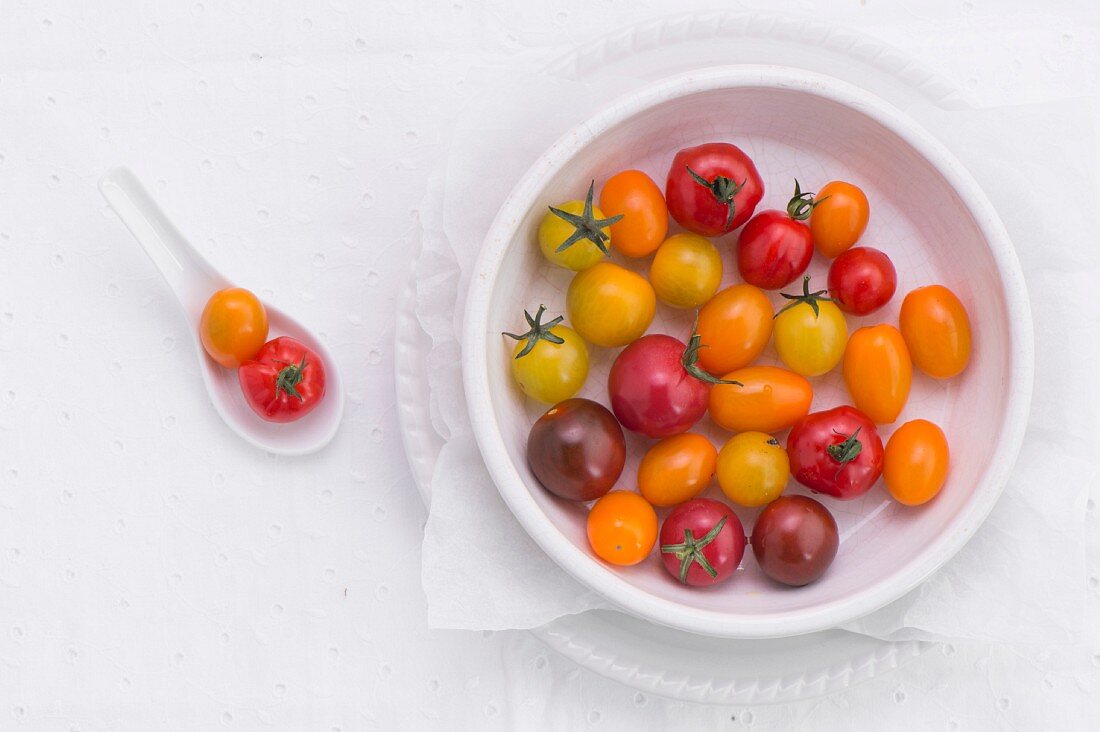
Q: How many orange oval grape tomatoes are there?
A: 8